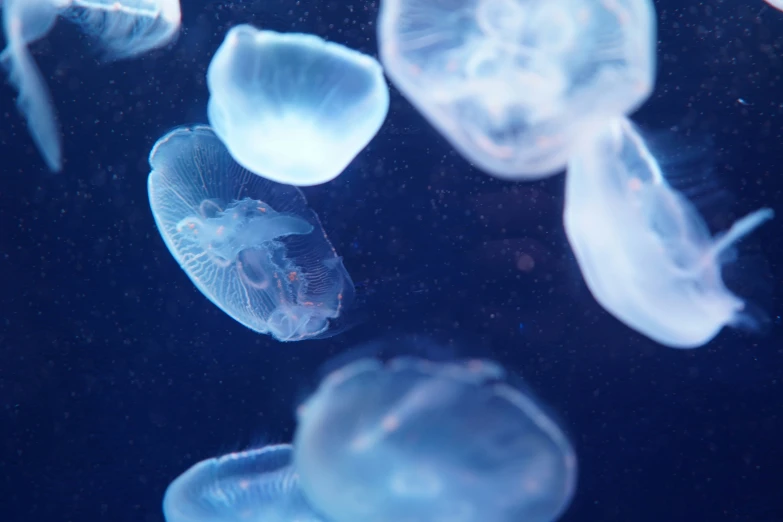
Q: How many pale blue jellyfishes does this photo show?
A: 7